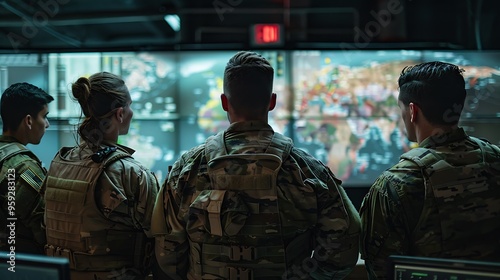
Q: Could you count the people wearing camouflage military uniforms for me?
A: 4